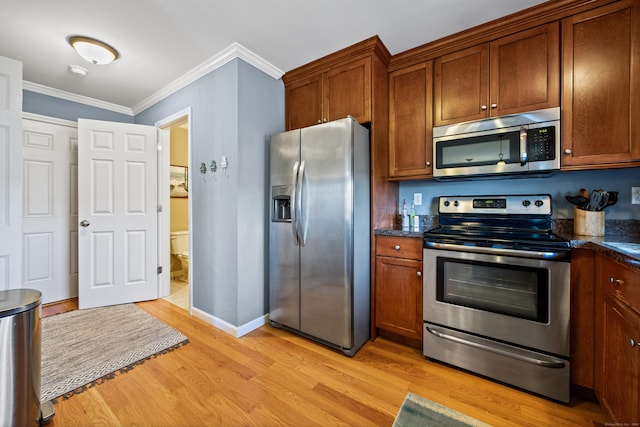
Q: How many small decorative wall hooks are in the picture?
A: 3